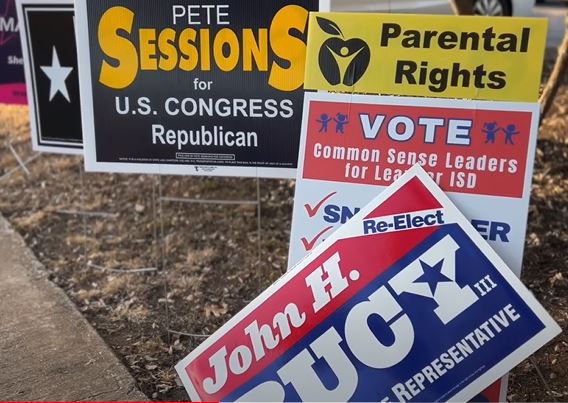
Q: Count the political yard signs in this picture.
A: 6